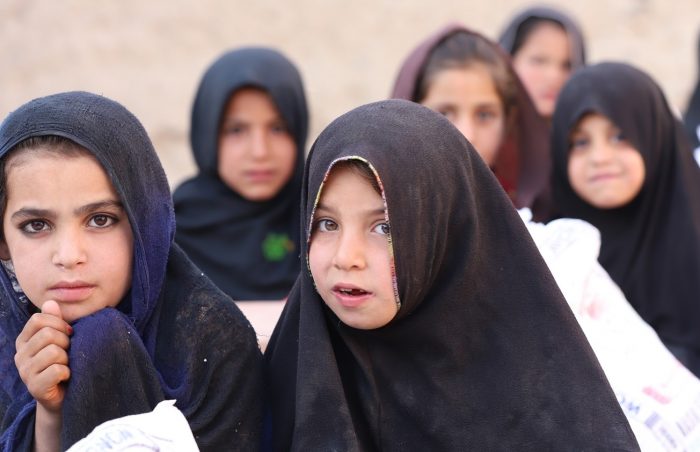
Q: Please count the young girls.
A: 6